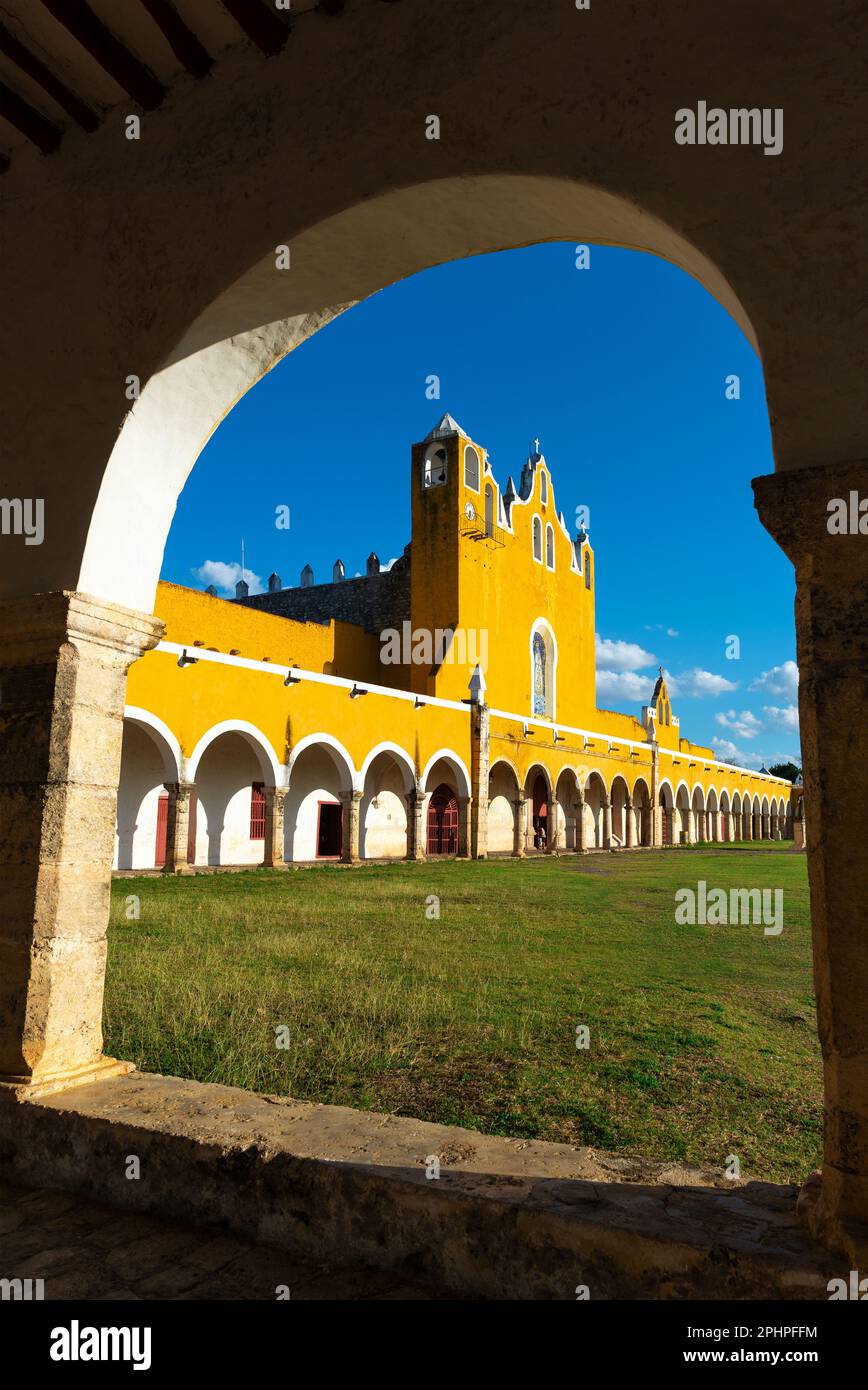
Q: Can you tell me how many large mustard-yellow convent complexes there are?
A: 1